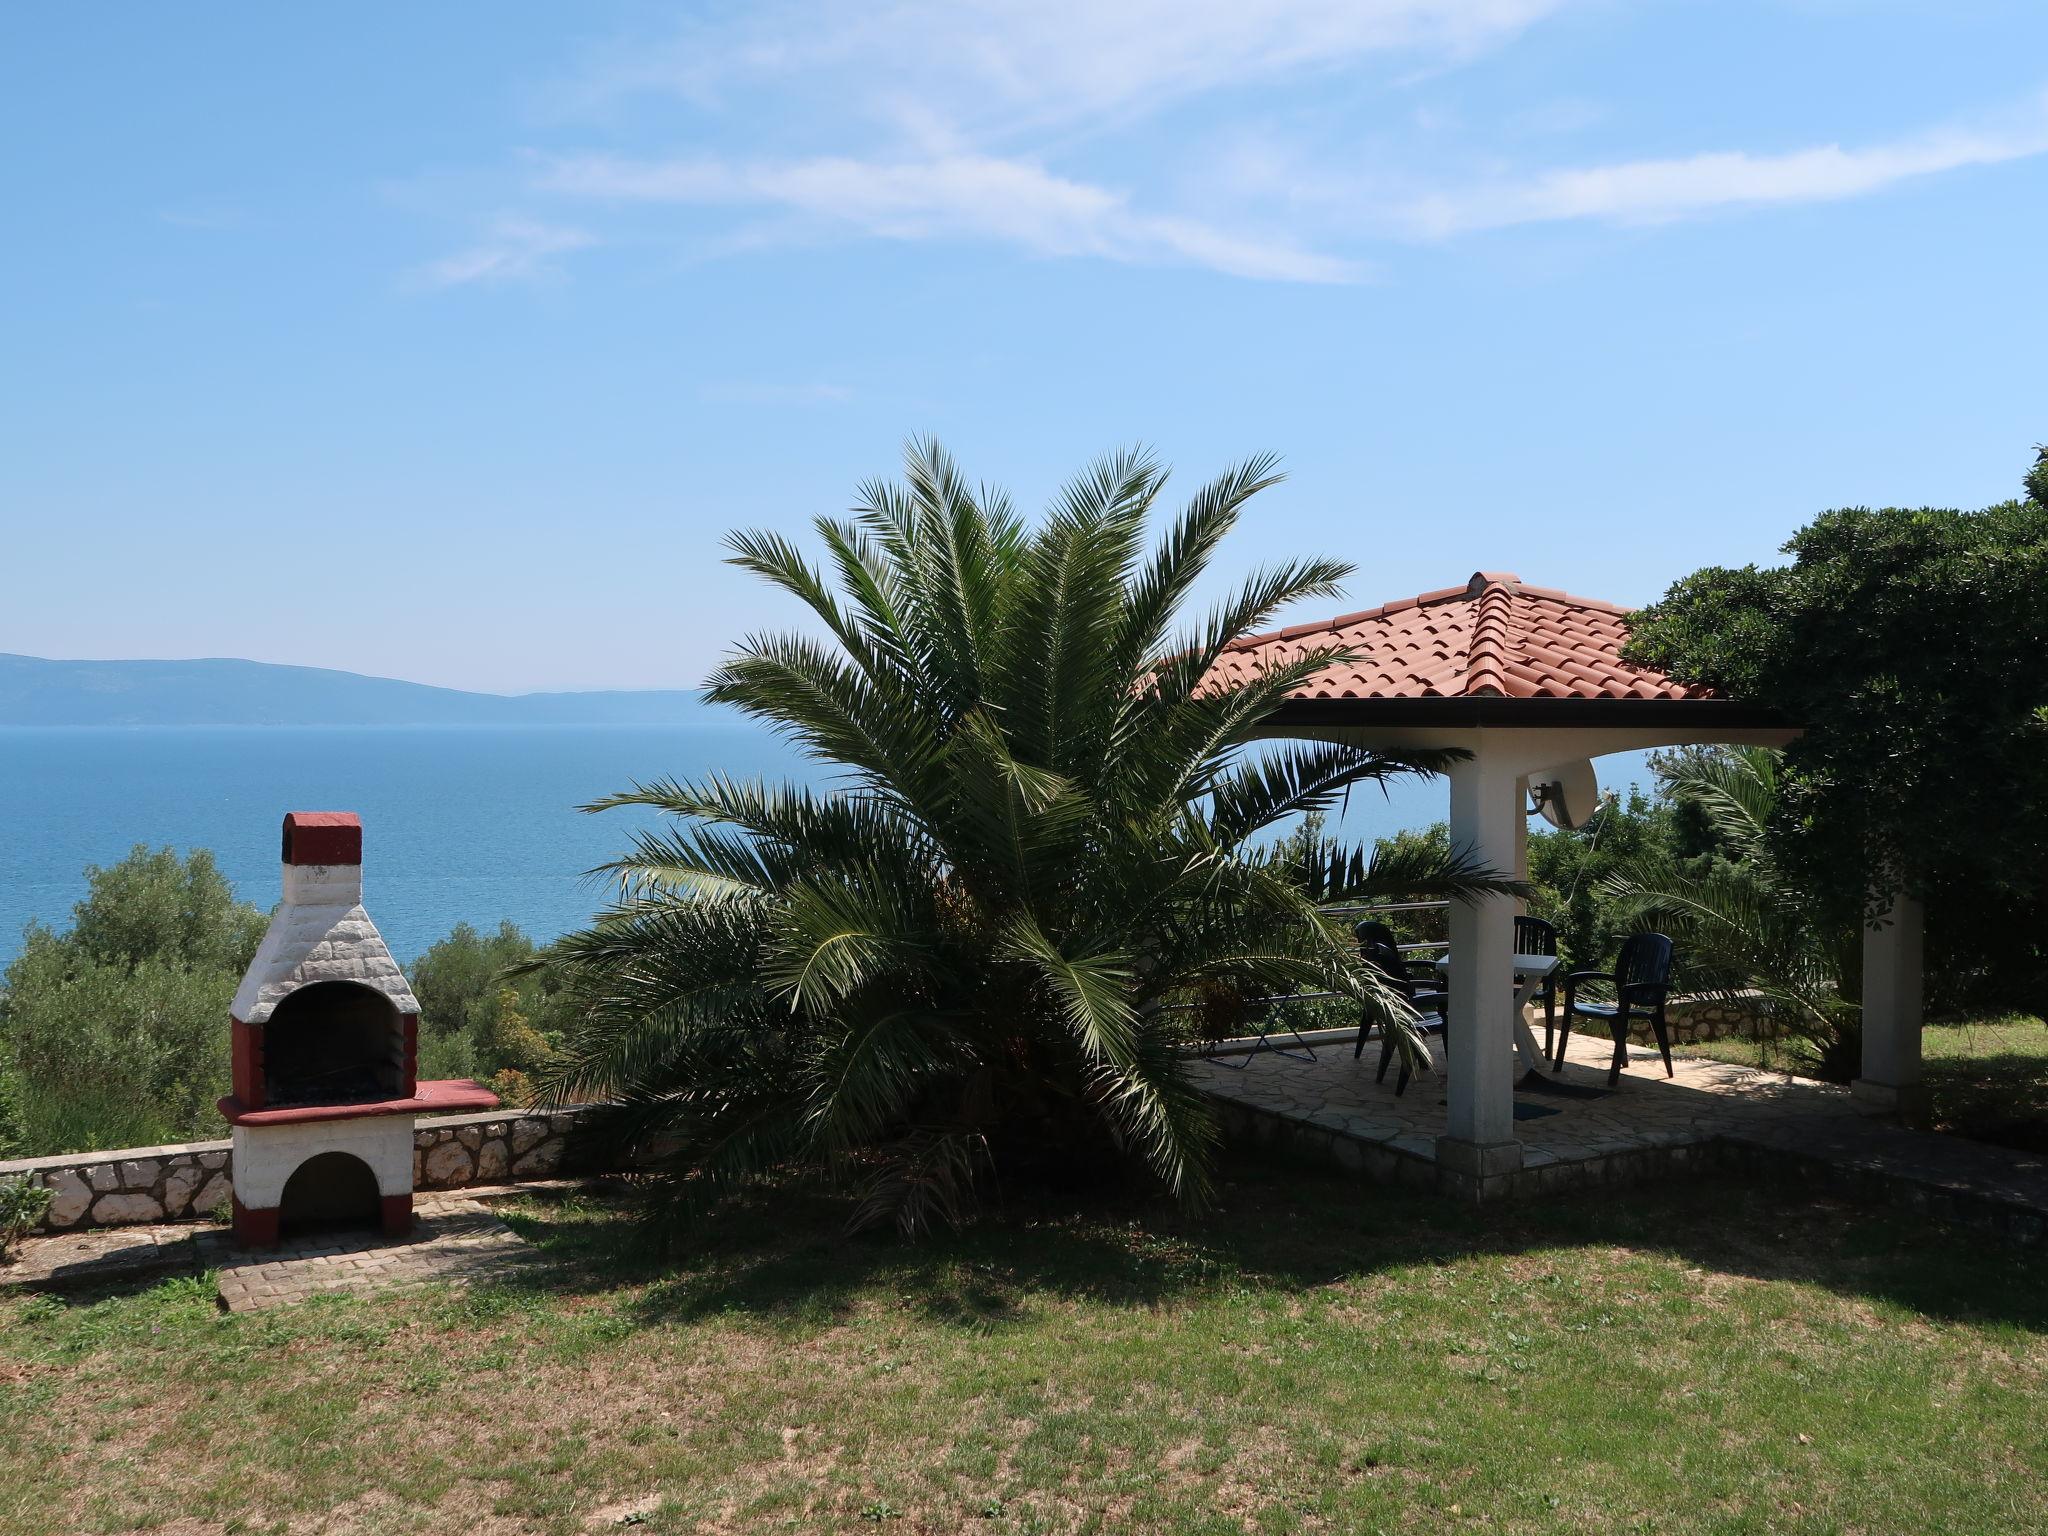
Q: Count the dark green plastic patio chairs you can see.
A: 4